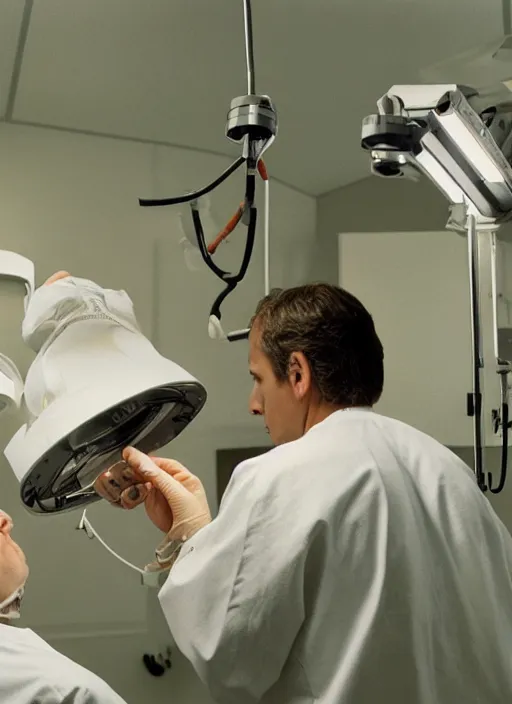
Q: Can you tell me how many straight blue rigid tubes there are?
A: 0